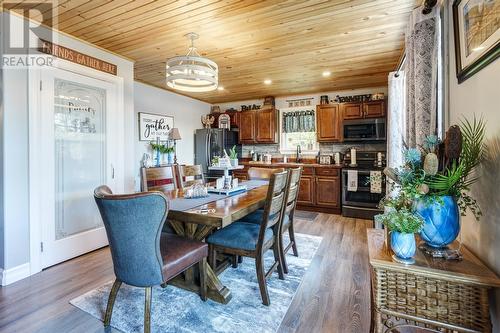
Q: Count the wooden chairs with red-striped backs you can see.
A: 2